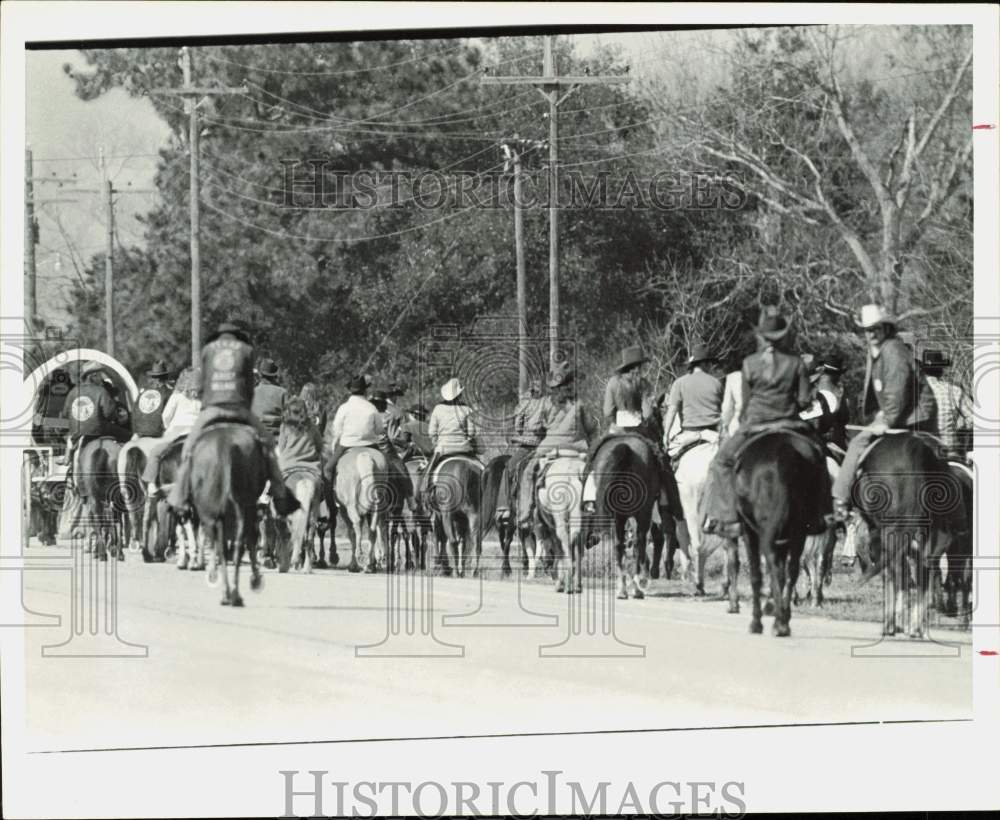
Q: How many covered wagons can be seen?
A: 1